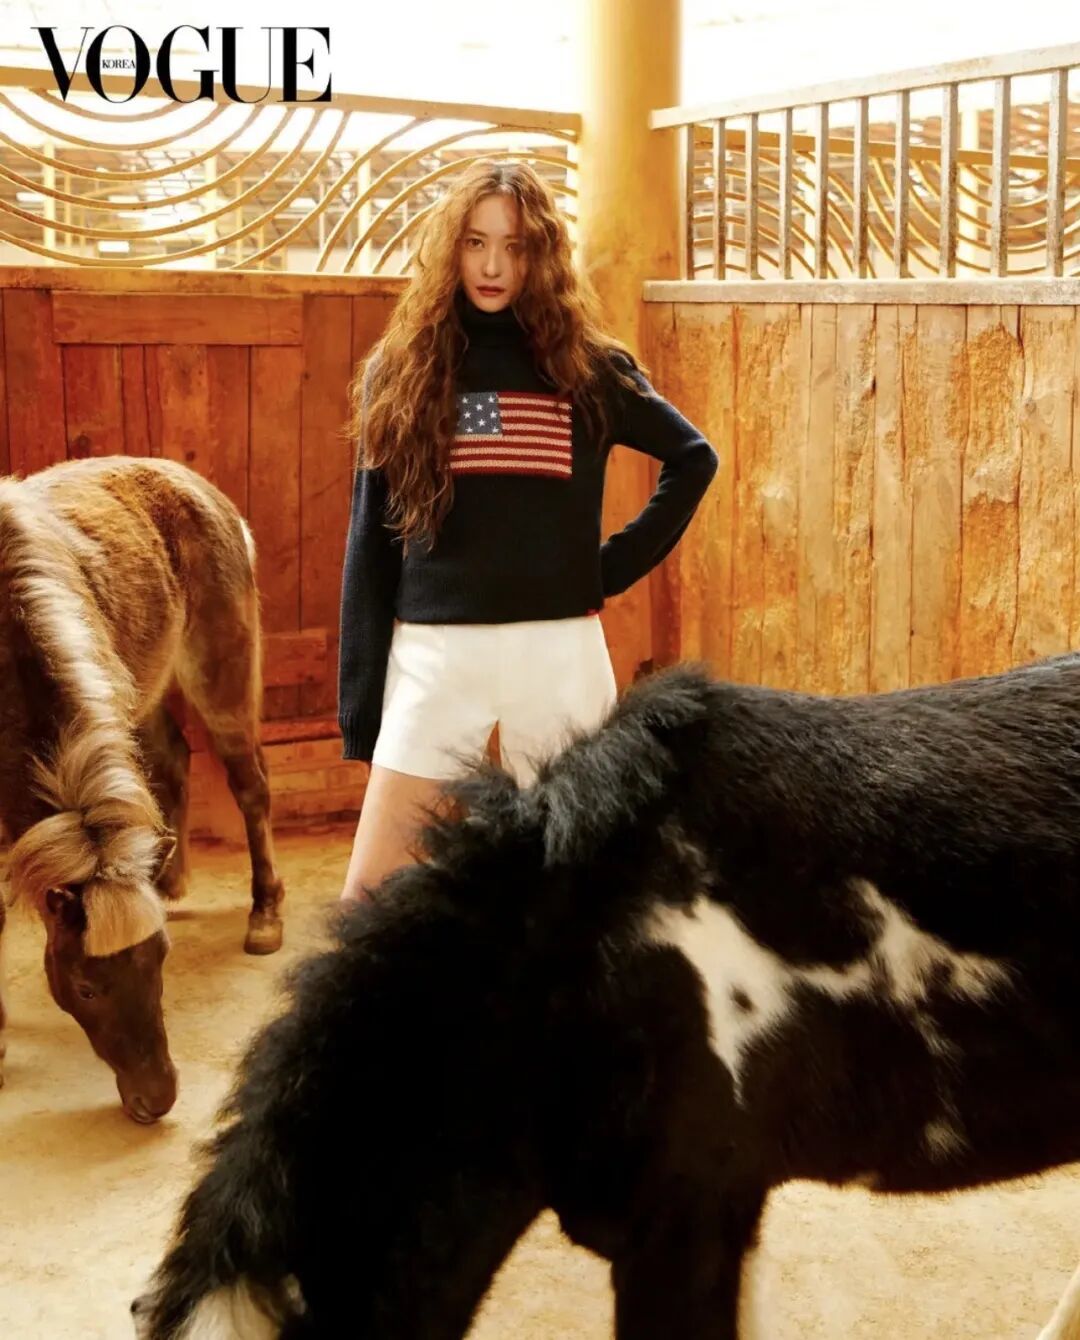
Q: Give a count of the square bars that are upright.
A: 10